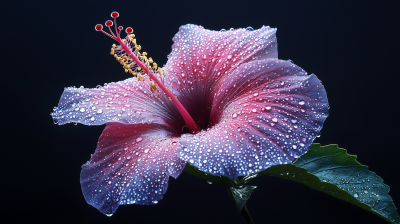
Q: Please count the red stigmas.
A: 5